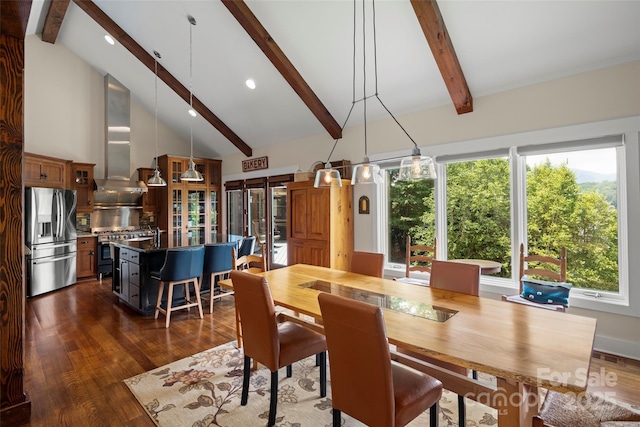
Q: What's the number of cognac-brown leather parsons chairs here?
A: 4